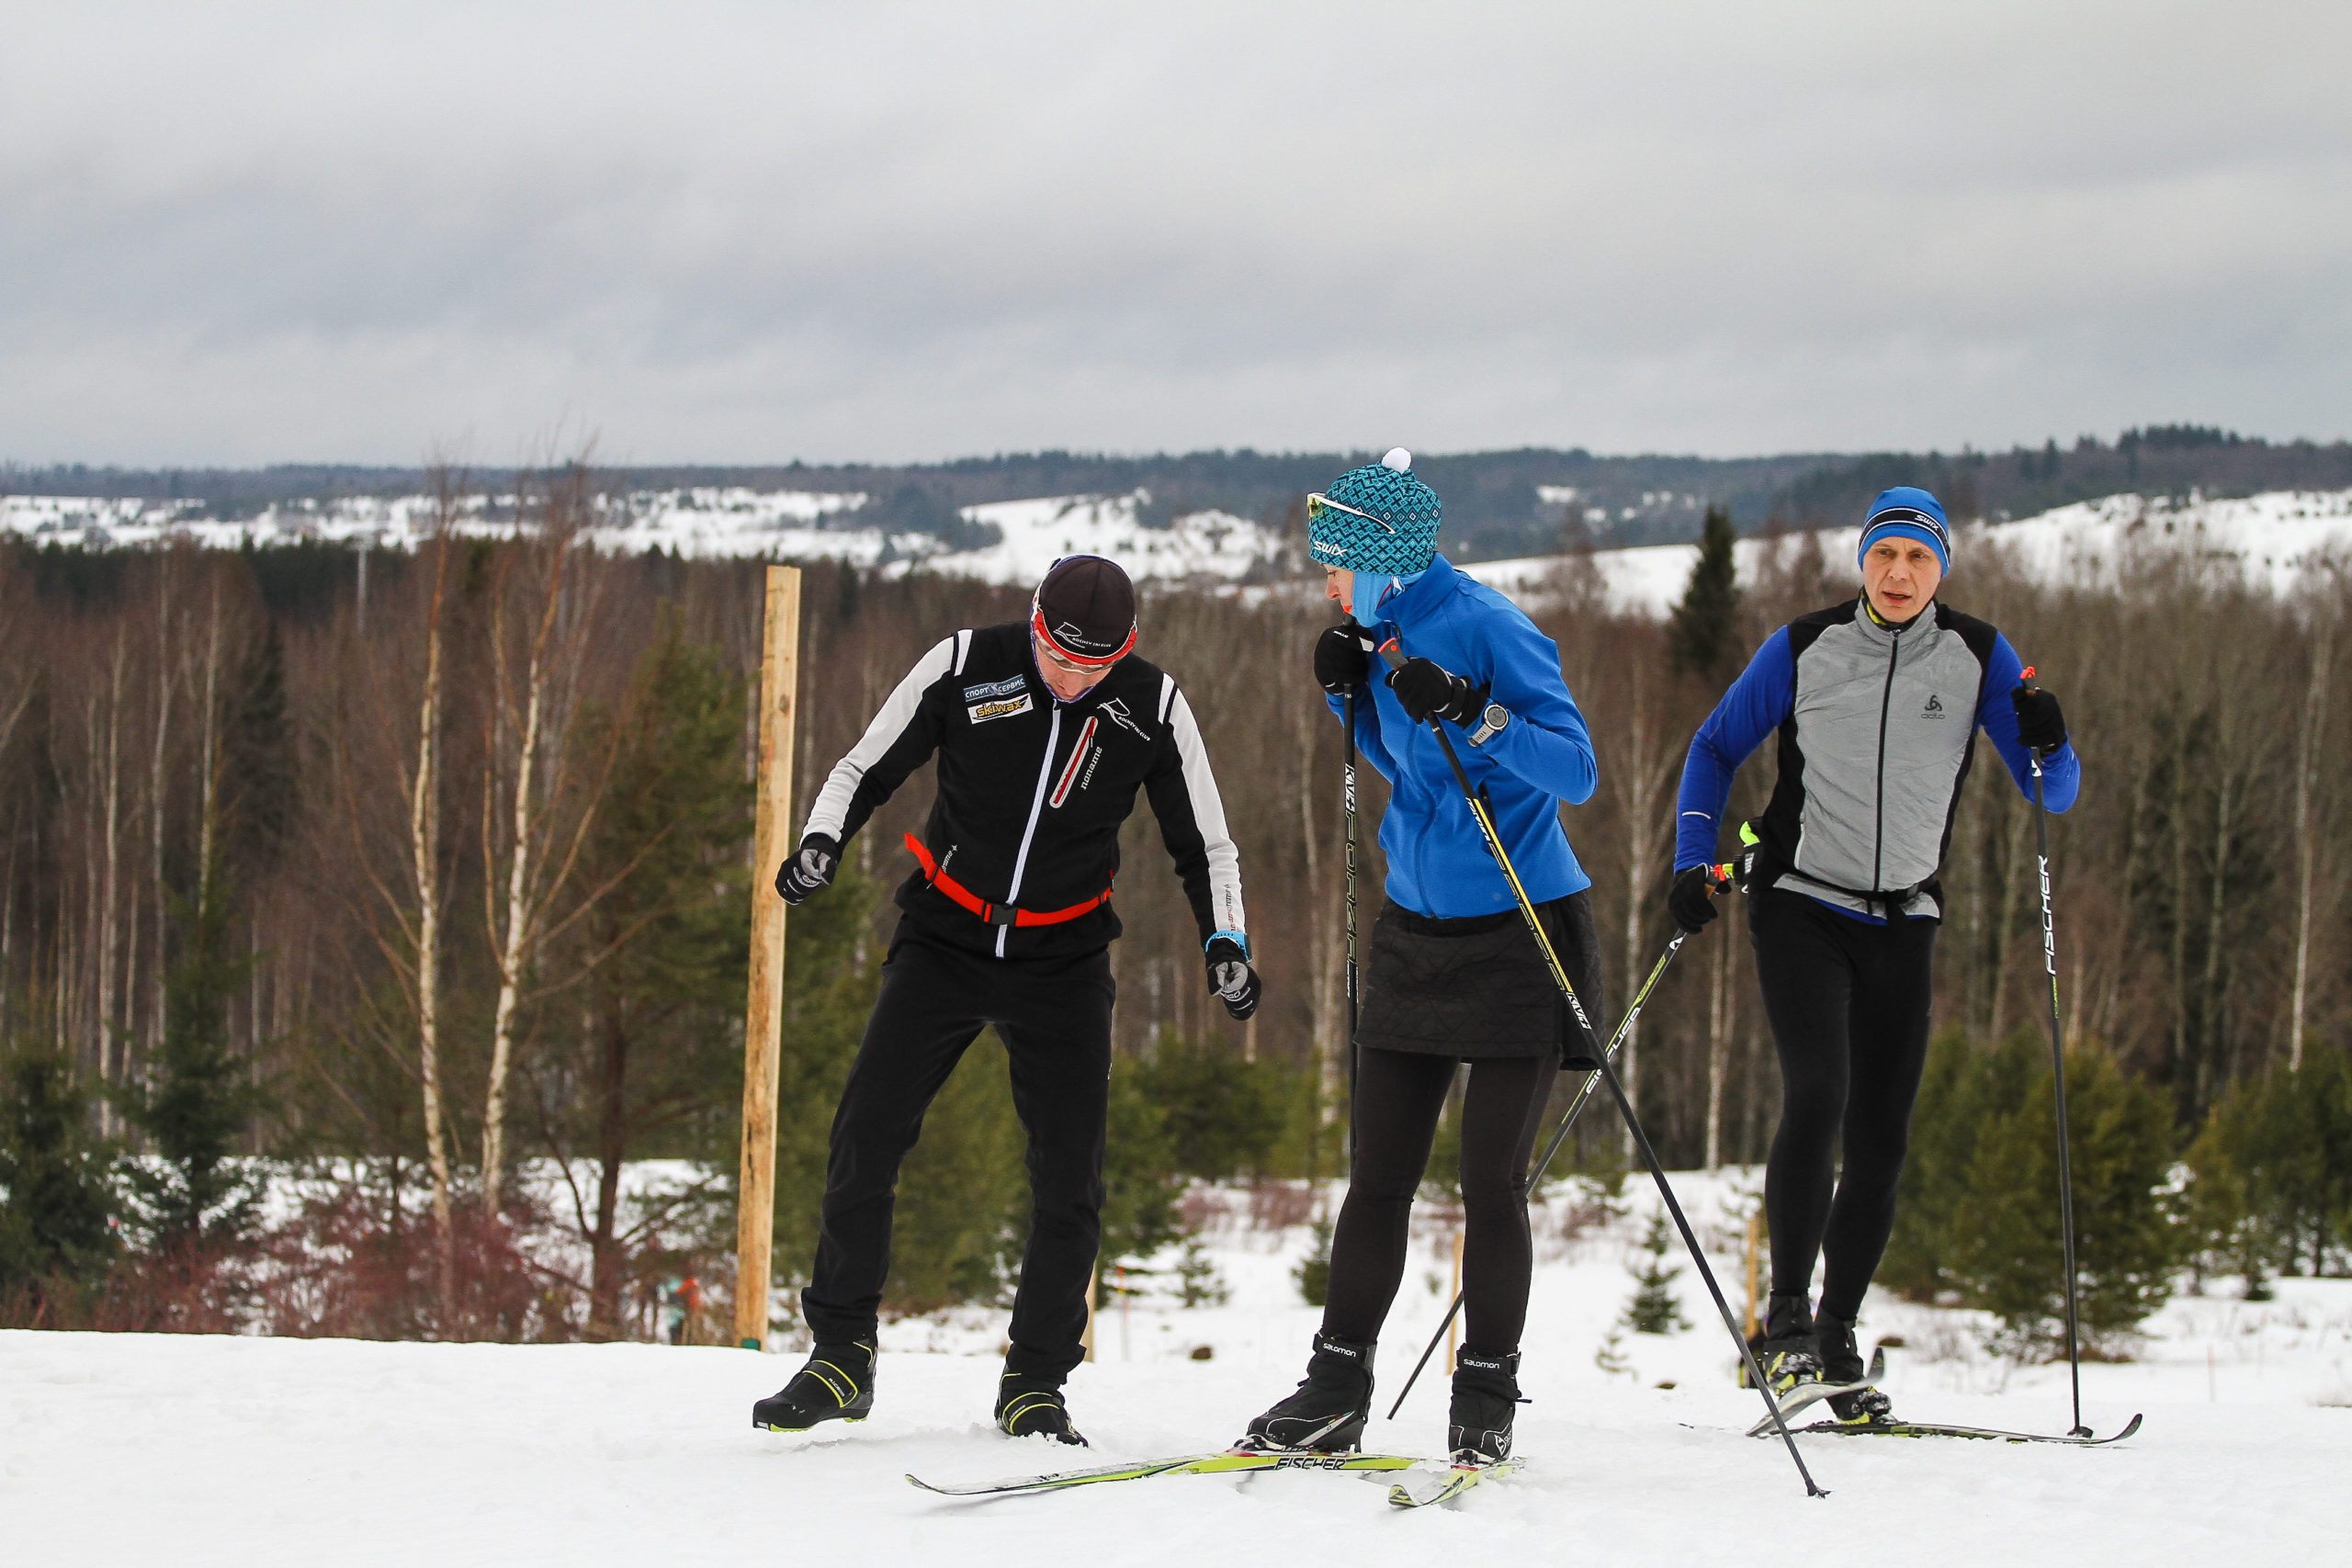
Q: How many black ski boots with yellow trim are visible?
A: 4